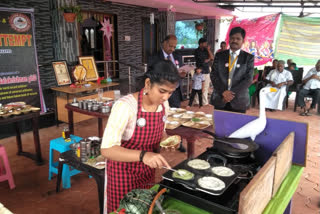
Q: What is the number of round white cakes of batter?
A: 3